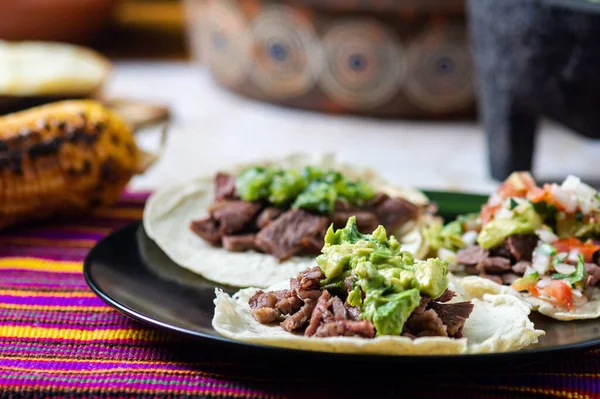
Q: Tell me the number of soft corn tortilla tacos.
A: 3